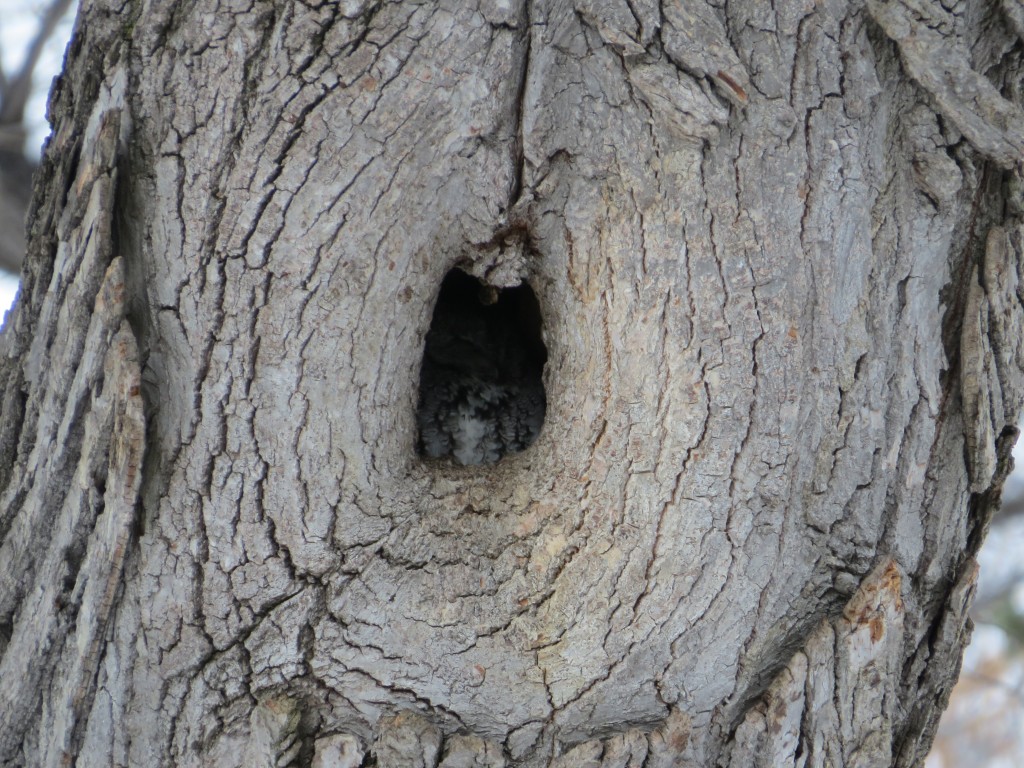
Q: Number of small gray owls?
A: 1